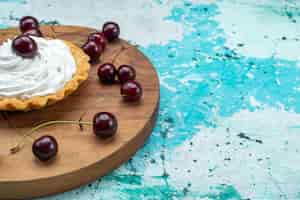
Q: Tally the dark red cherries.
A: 11